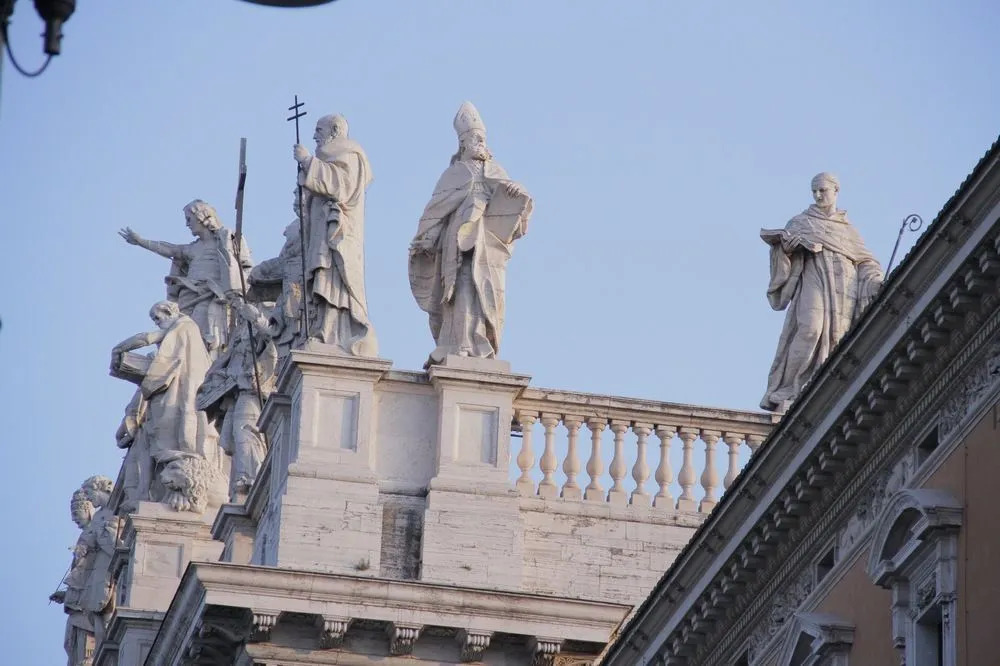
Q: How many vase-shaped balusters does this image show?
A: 11